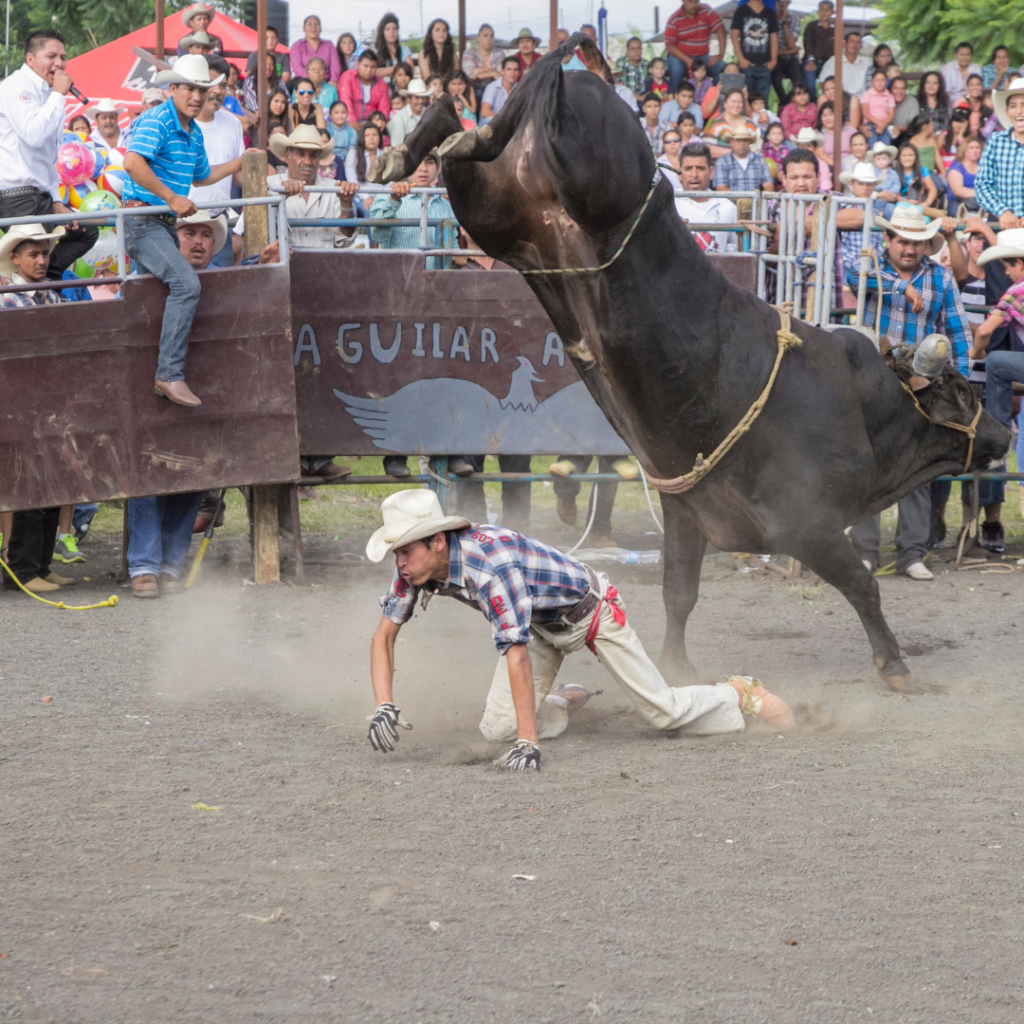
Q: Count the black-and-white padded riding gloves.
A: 2